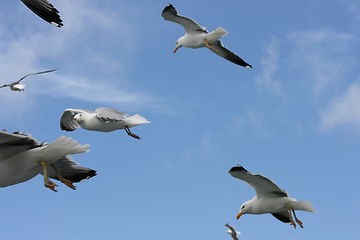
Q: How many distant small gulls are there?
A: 2